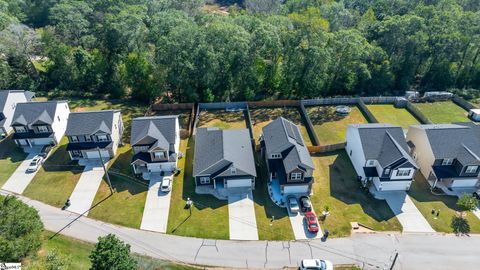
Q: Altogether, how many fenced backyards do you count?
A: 6